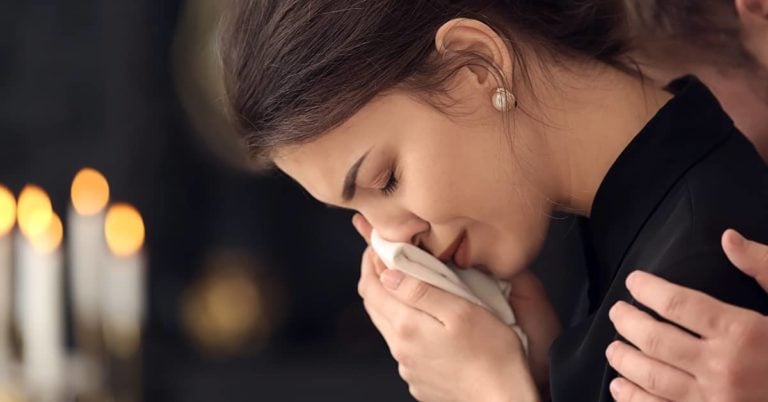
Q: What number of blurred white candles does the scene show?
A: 5